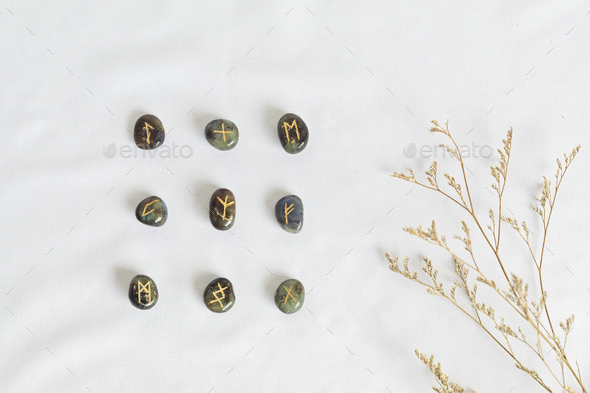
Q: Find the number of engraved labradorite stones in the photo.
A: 9